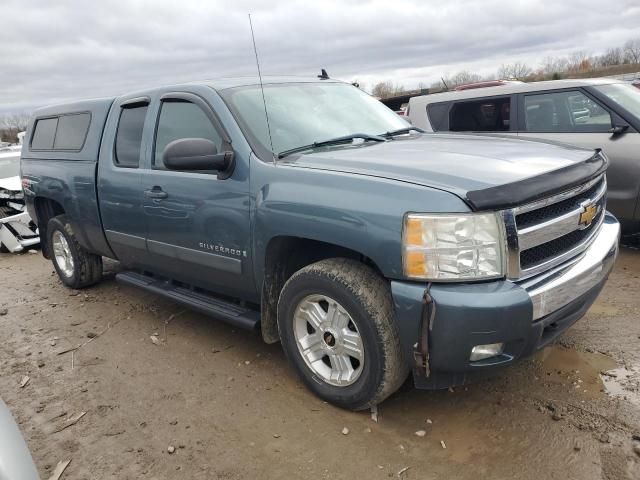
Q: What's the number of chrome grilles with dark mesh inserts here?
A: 1